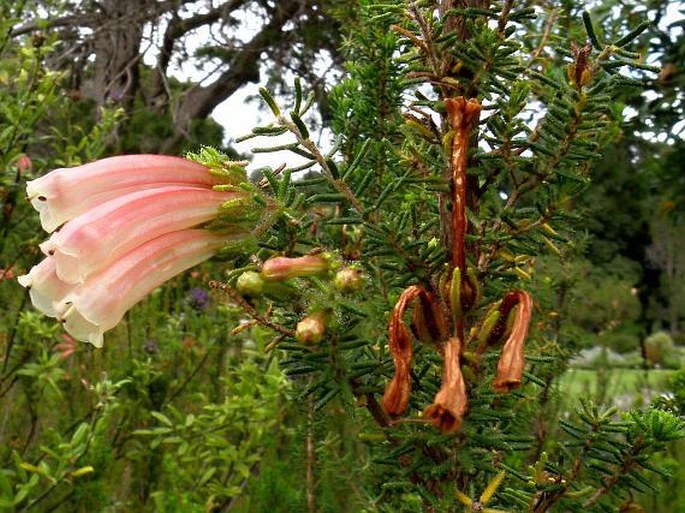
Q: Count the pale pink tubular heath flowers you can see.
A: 4